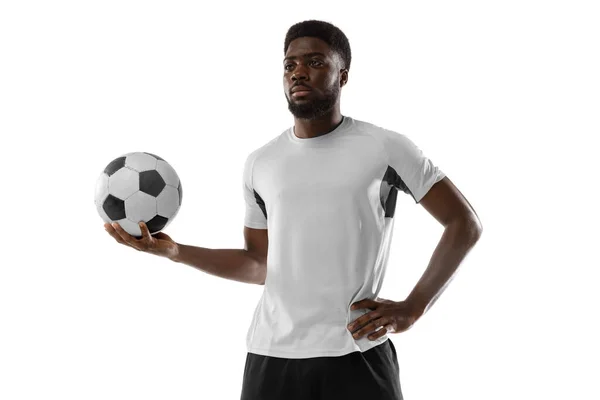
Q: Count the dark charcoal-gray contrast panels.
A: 2